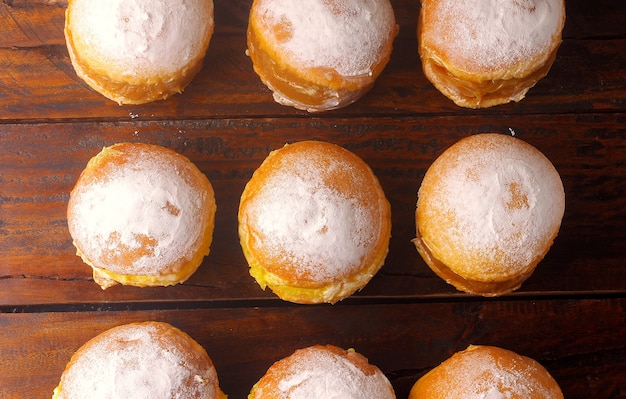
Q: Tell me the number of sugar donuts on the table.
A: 9